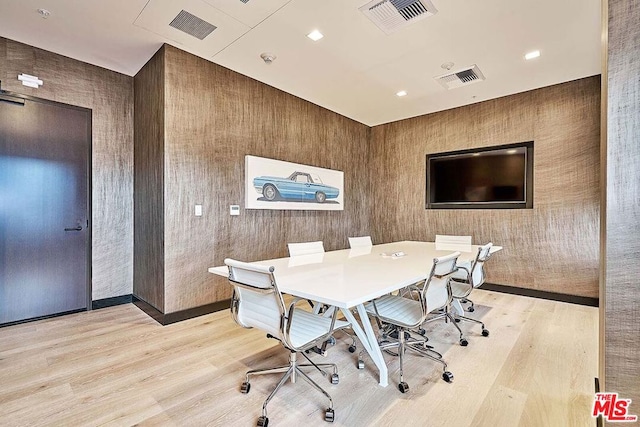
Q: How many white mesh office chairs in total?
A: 6